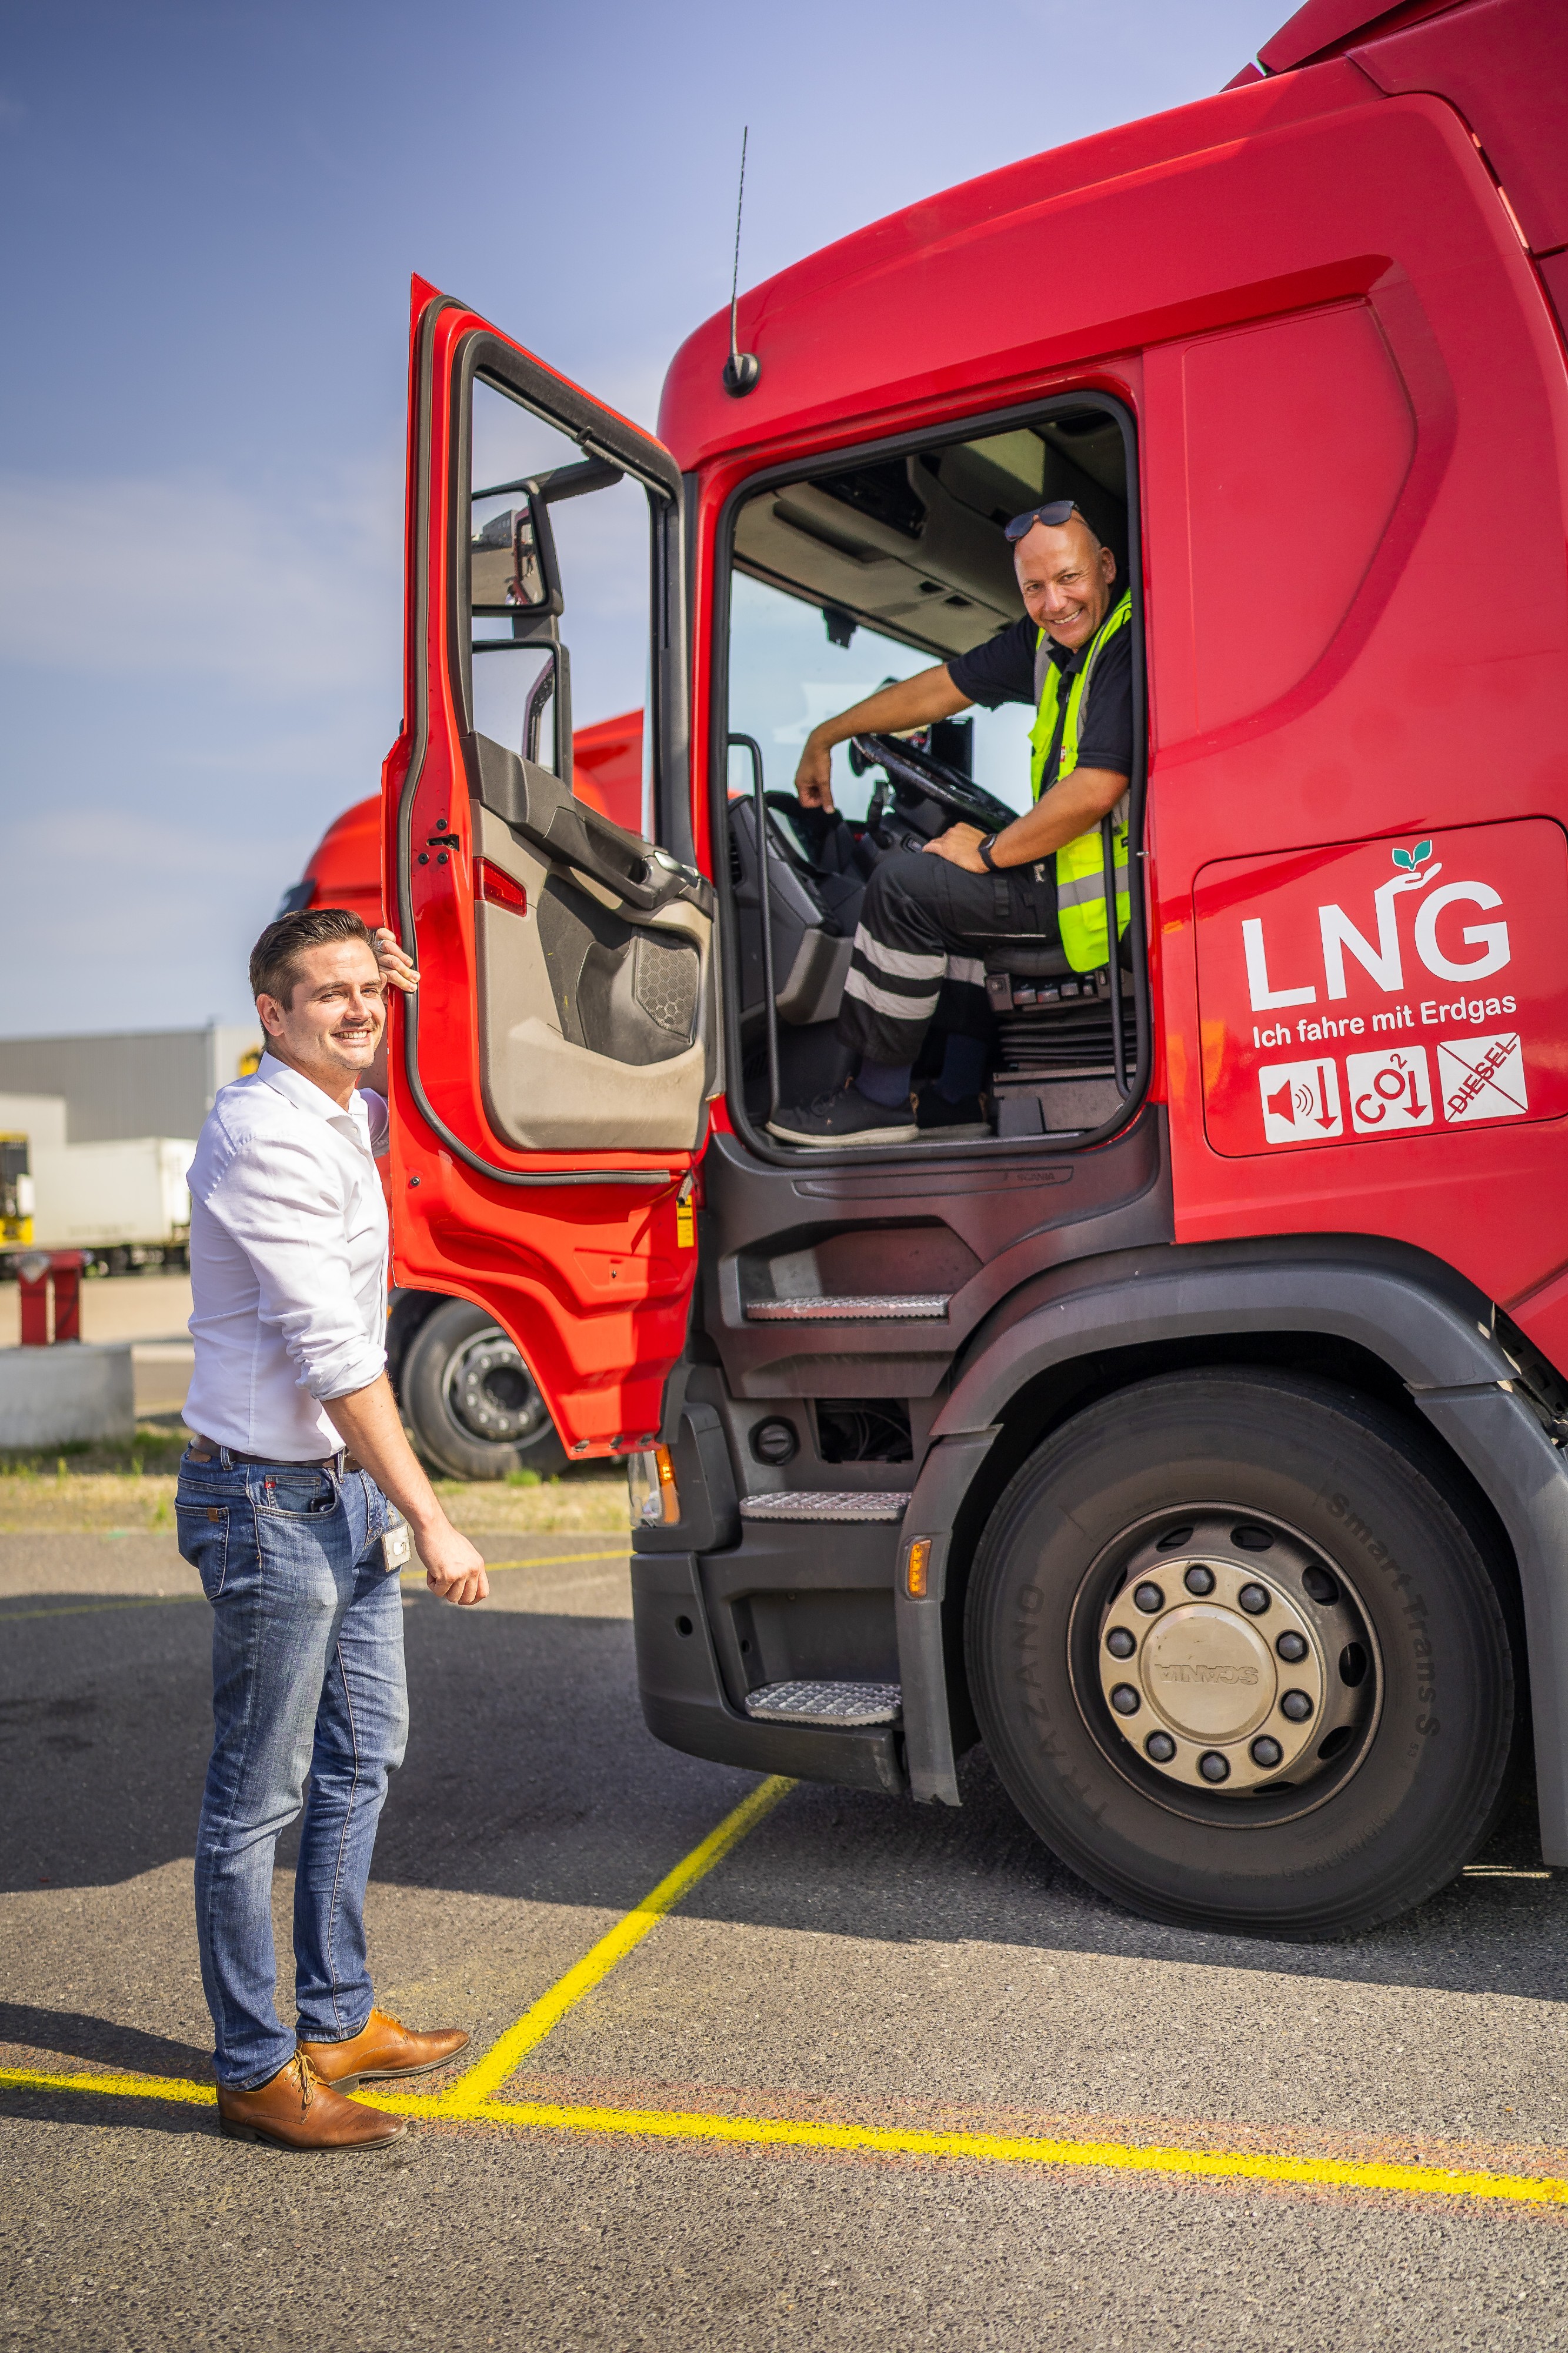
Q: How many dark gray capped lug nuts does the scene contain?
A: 10